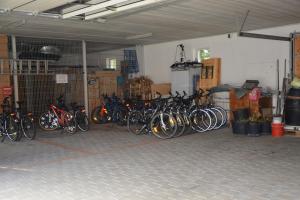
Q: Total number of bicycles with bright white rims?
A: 4